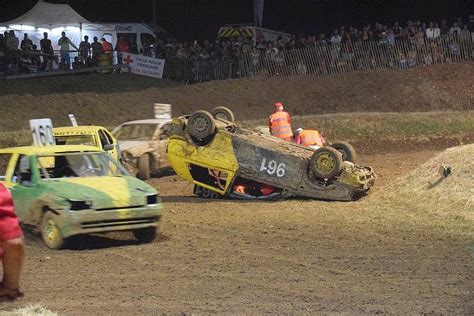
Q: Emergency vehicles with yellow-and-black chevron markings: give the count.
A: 1